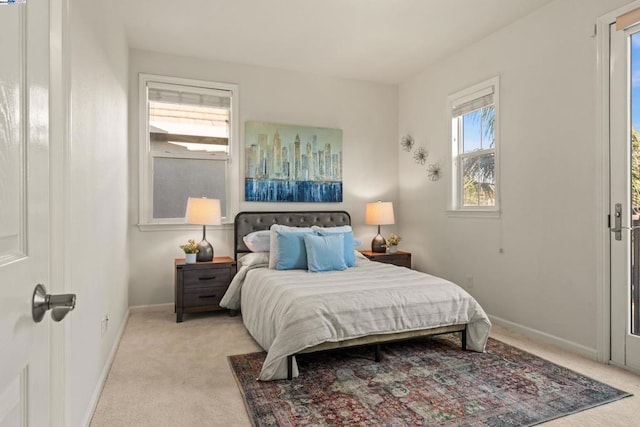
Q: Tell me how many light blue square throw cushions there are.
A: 3